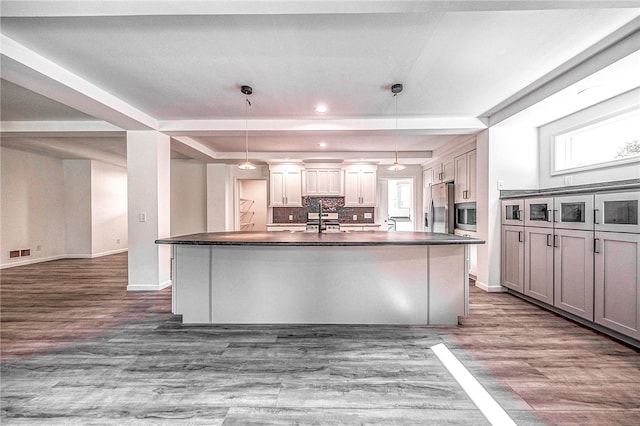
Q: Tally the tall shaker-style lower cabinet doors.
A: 4